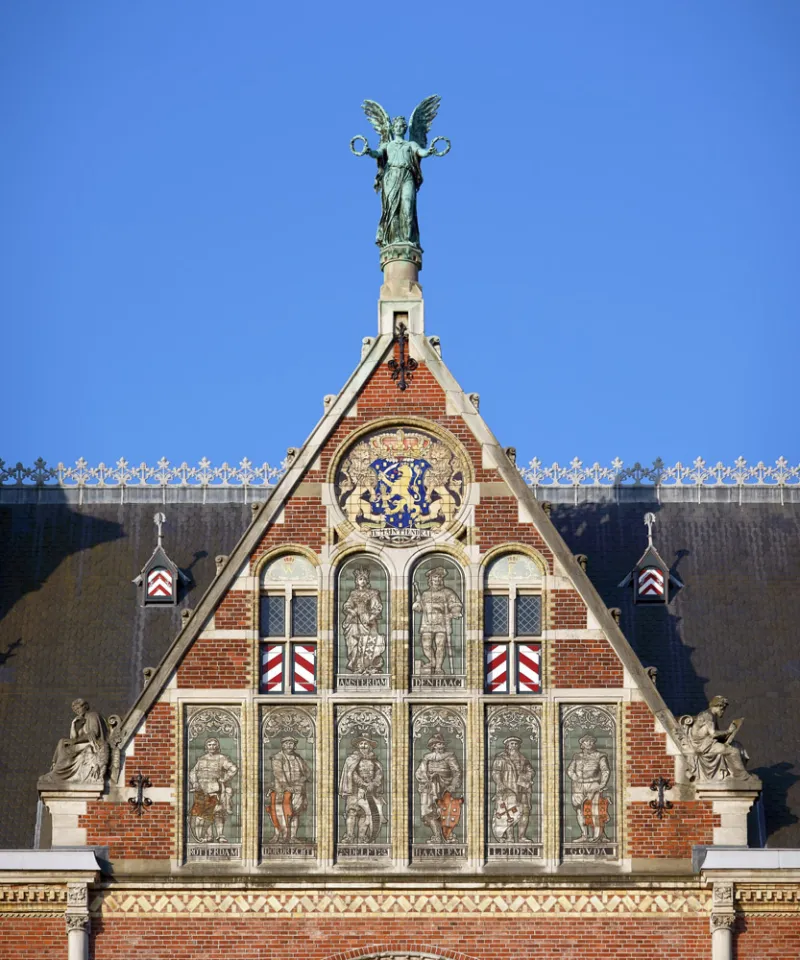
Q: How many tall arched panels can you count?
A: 8